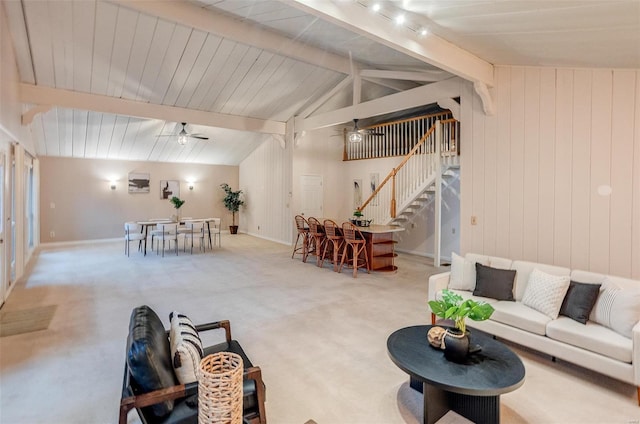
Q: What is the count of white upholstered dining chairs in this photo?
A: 6